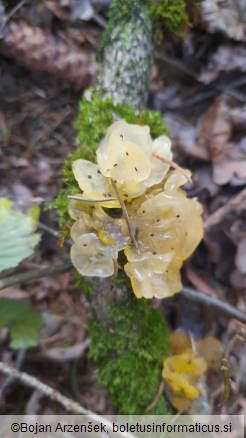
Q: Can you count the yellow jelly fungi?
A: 2